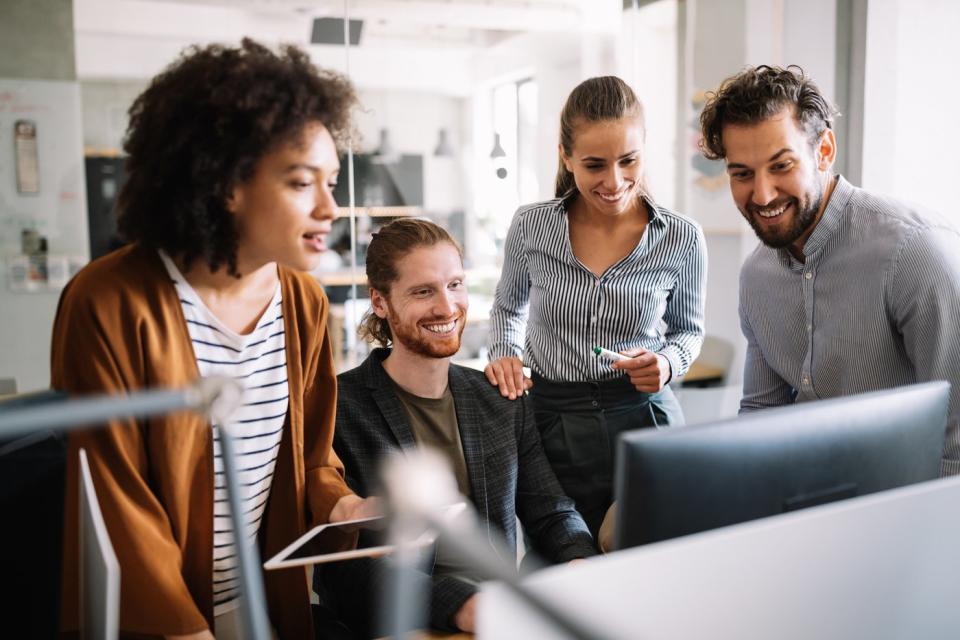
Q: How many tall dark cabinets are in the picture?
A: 1